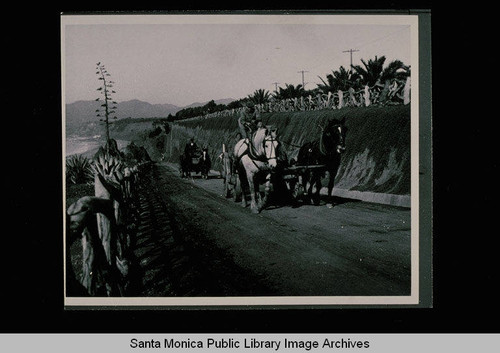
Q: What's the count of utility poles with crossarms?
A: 3